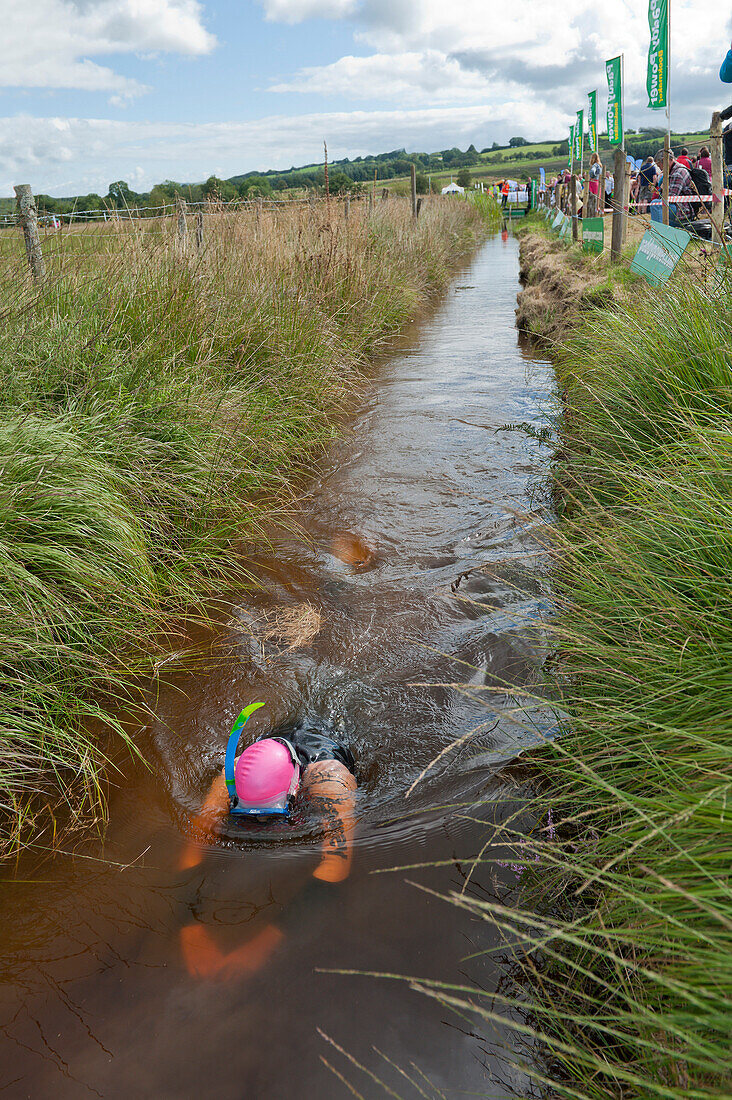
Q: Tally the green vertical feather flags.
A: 5